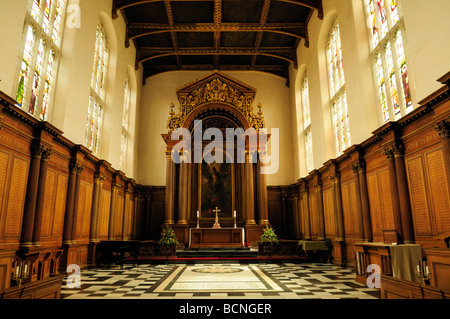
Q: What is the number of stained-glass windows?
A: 6